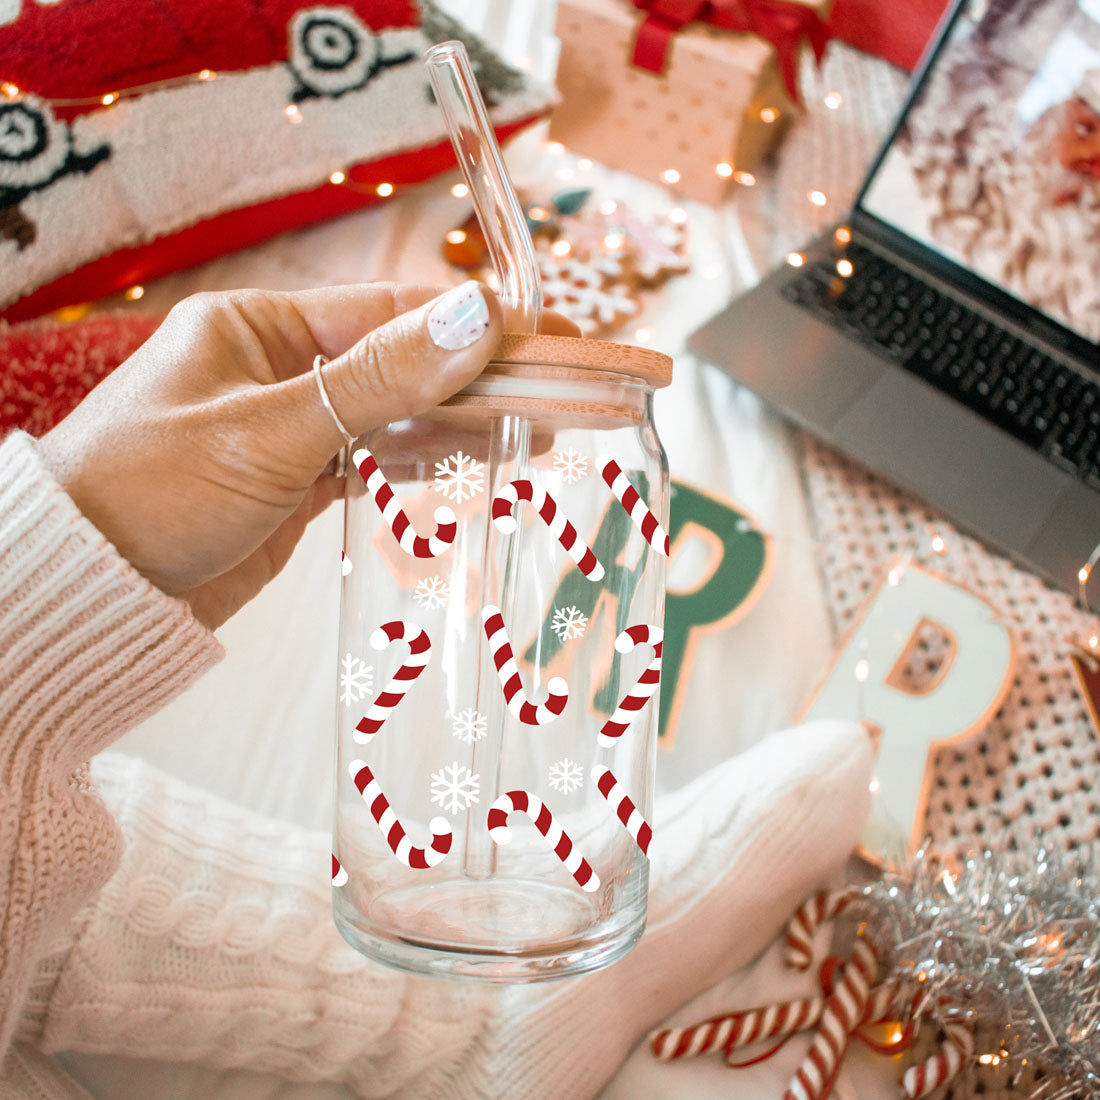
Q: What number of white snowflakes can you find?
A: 8